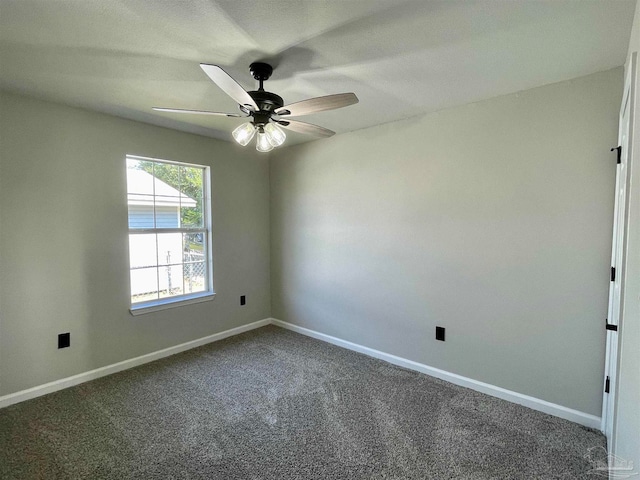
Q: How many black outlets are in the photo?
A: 3